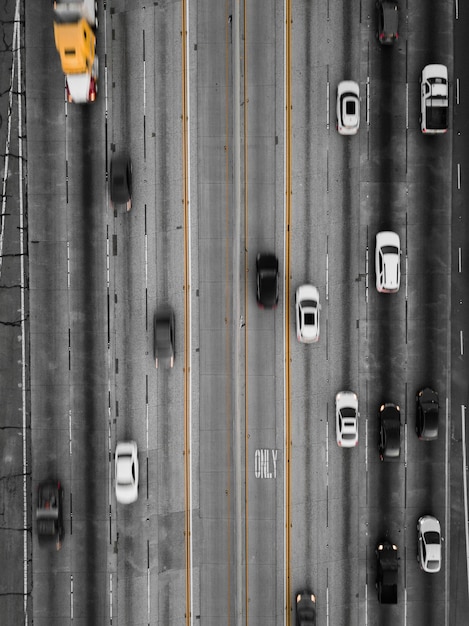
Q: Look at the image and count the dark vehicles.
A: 9